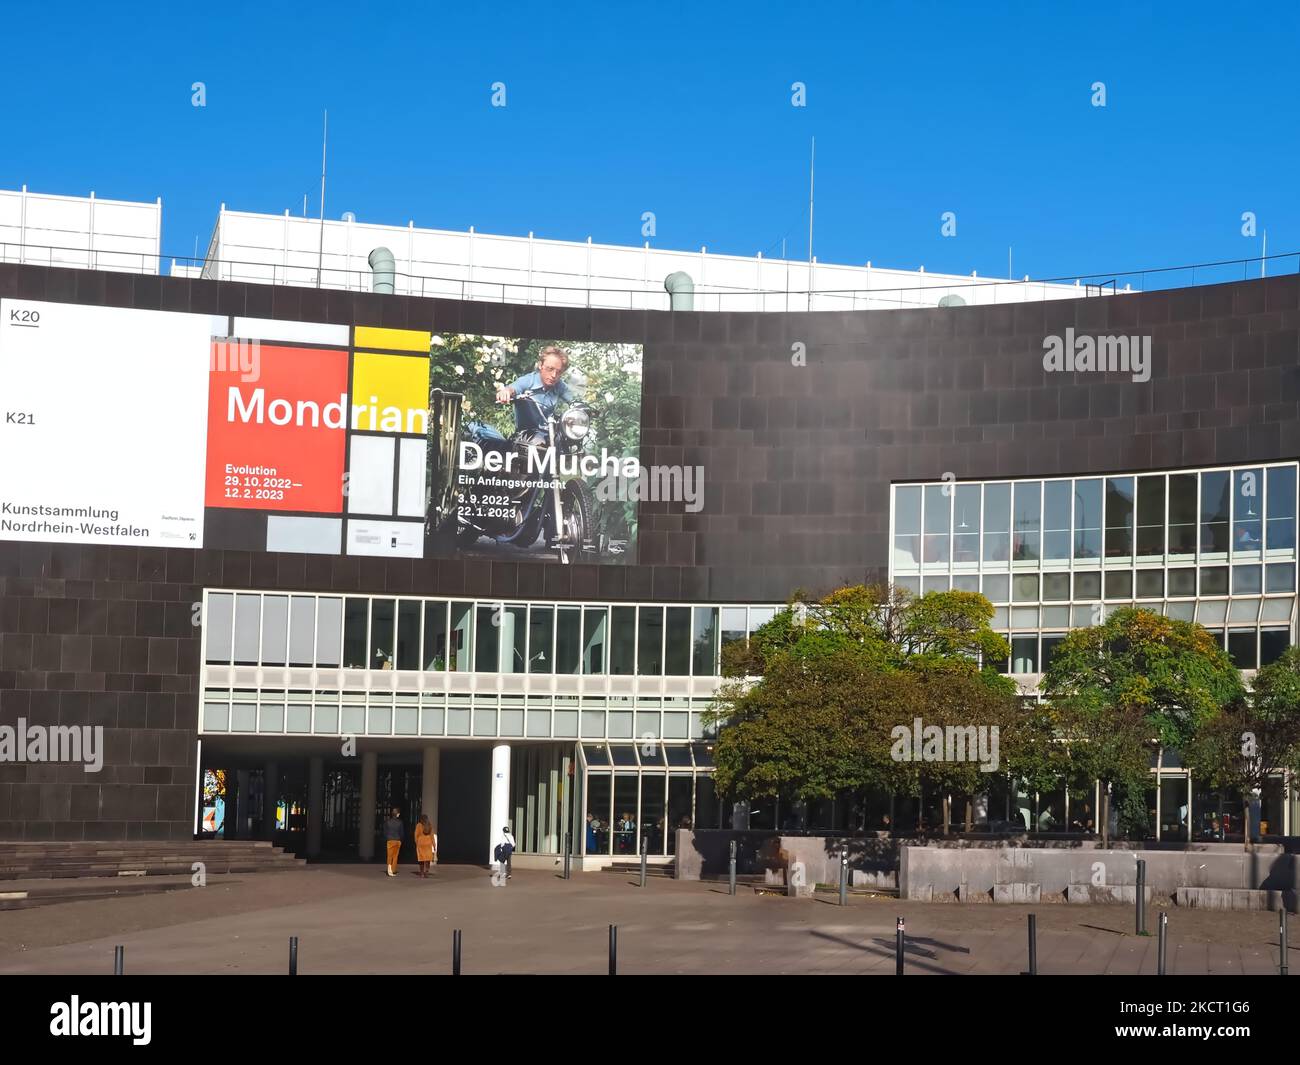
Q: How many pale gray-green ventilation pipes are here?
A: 3